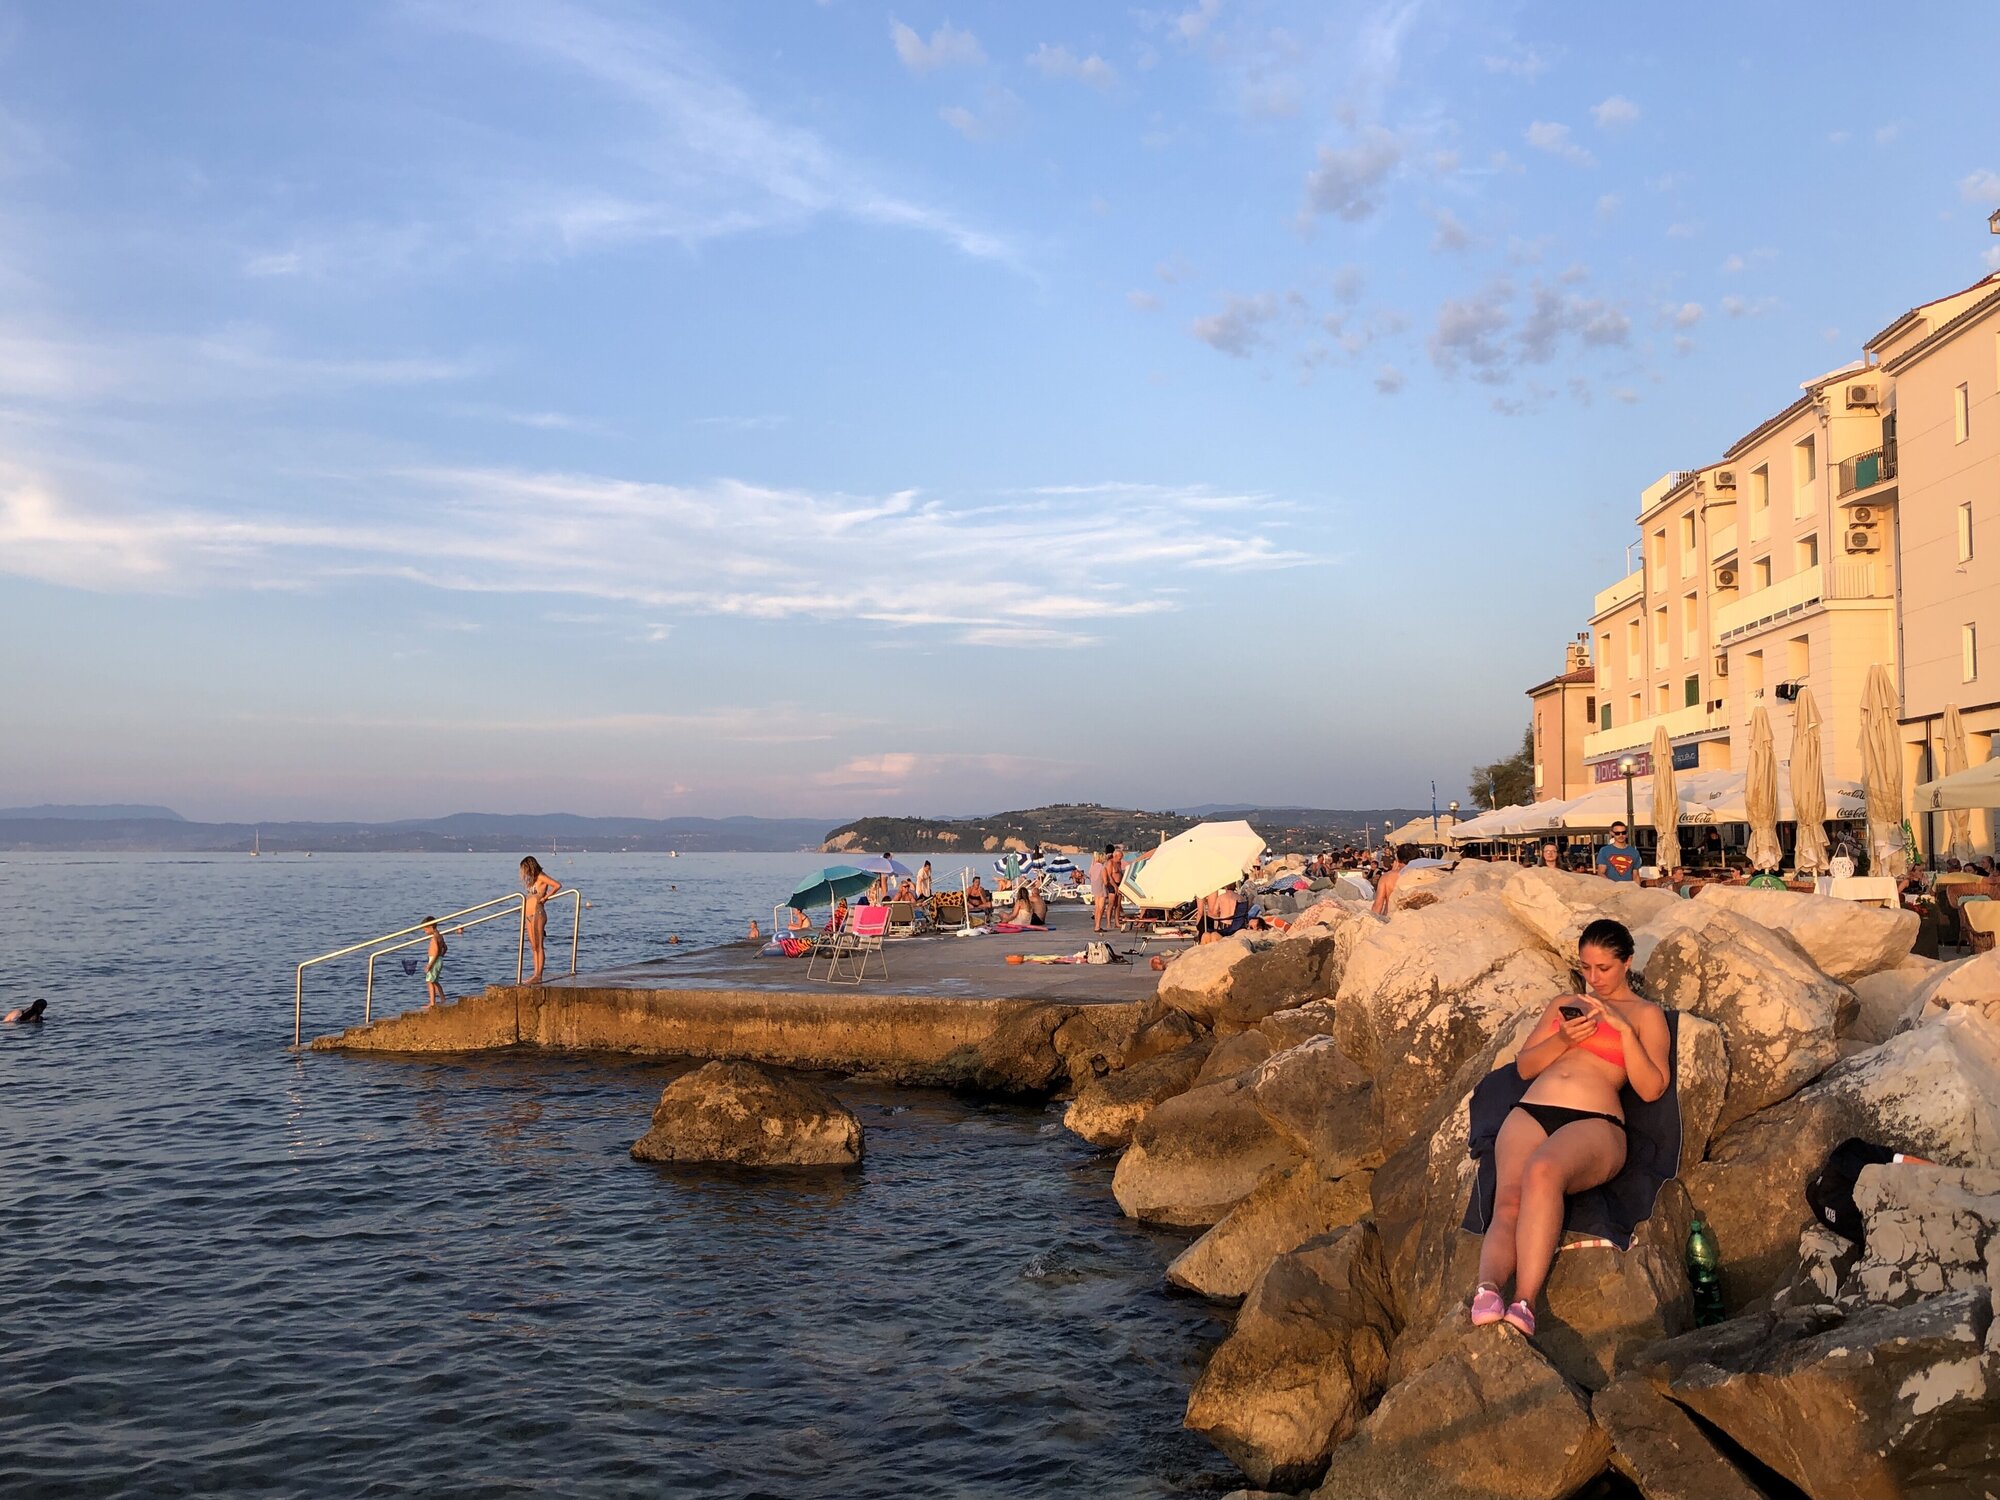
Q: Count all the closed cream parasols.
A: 5